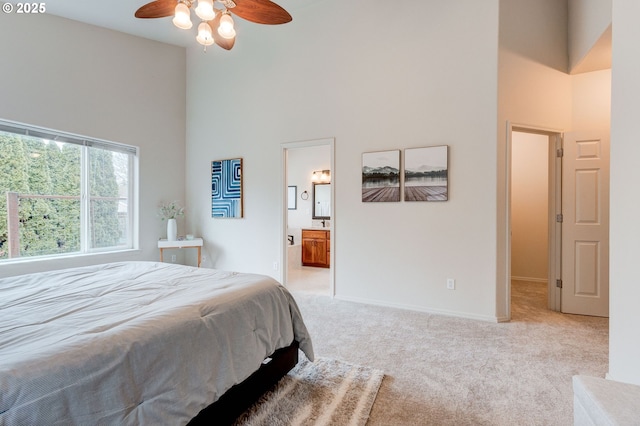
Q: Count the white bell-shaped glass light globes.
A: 4